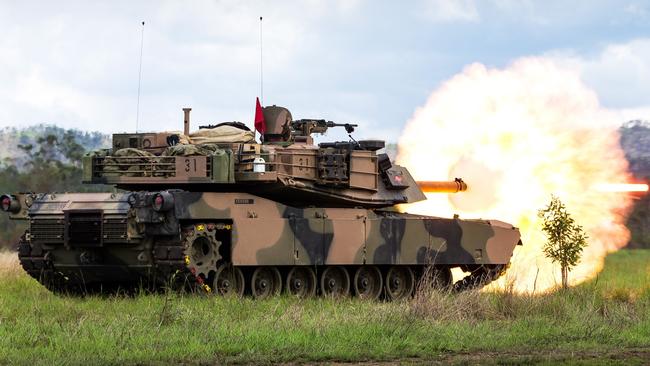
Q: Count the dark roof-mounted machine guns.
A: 1